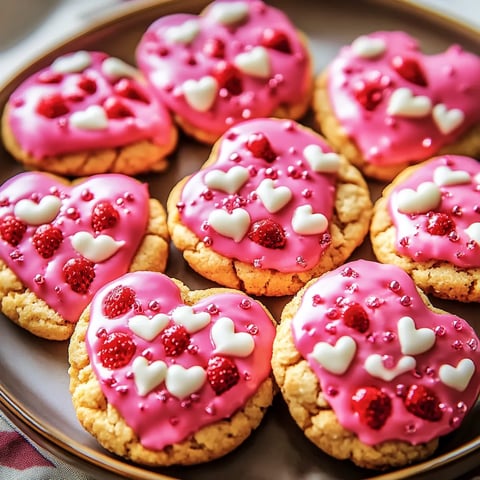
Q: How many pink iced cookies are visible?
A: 8